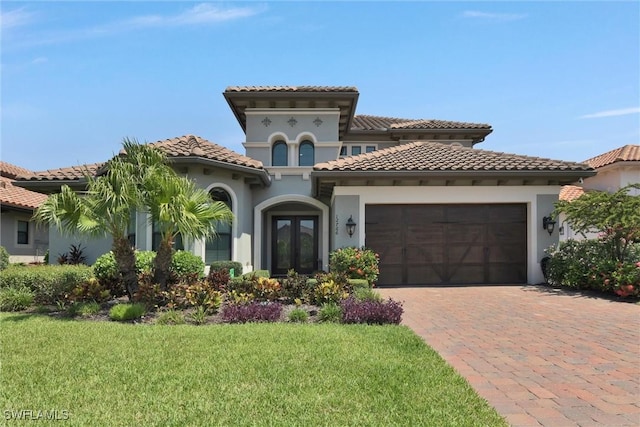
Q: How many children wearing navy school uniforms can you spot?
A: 0